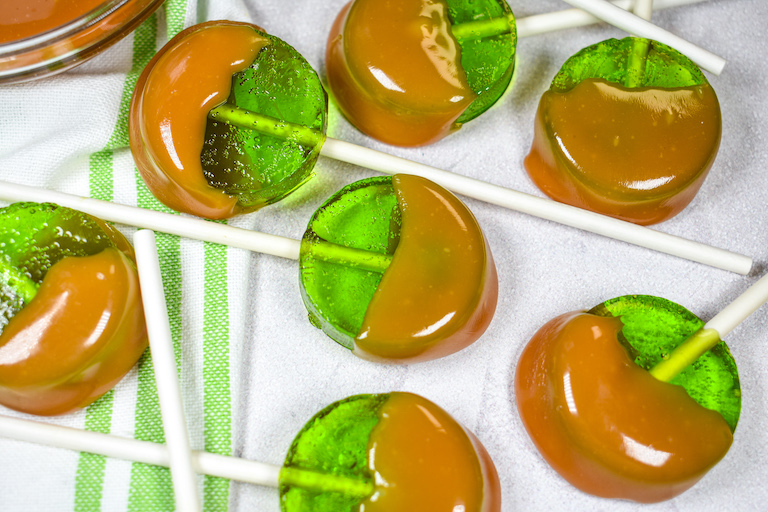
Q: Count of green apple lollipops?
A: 7